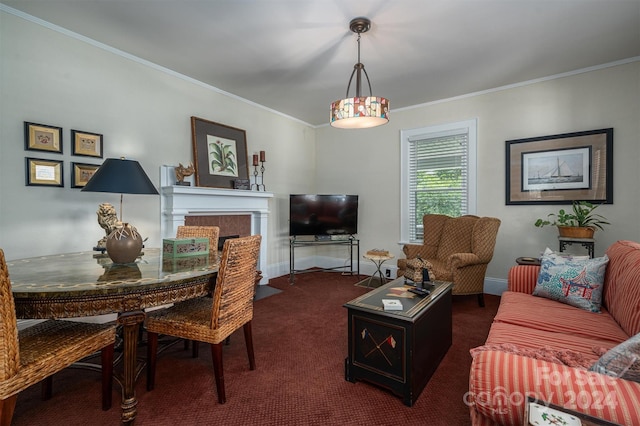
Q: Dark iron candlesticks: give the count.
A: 2